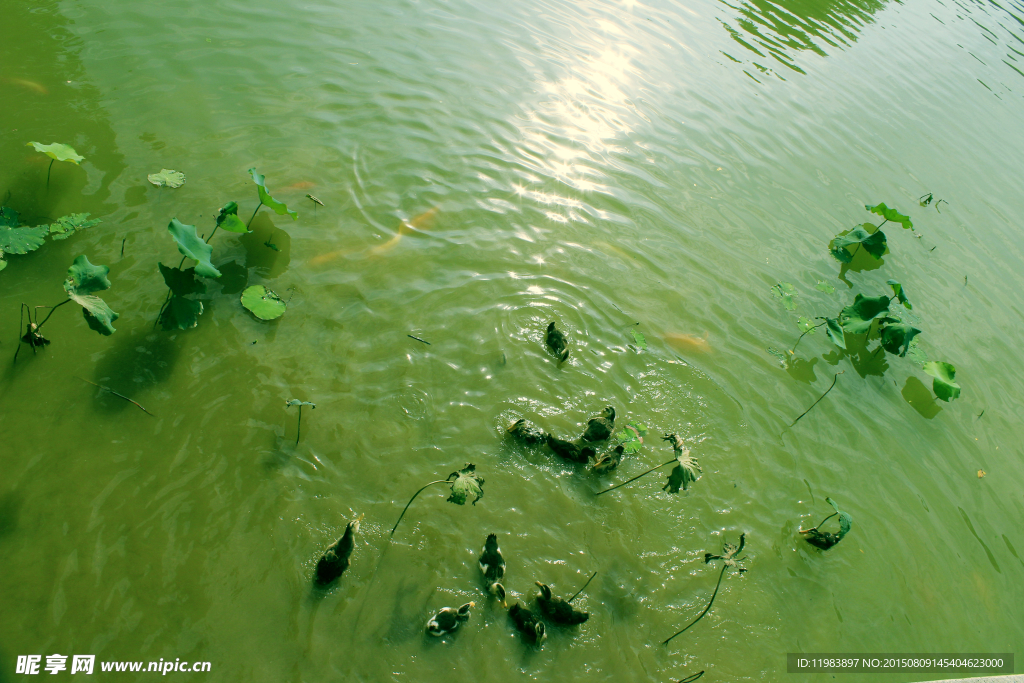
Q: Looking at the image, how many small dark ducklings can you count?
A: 11